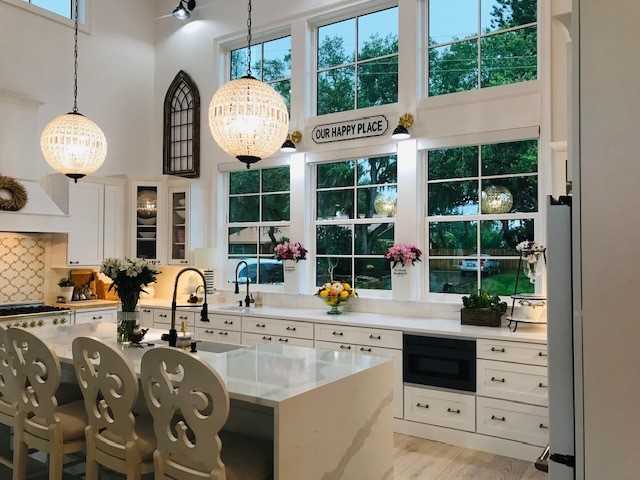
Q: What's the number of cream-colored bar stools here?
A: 4